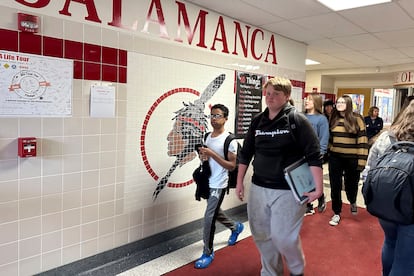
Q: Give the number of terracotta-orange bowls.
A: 0